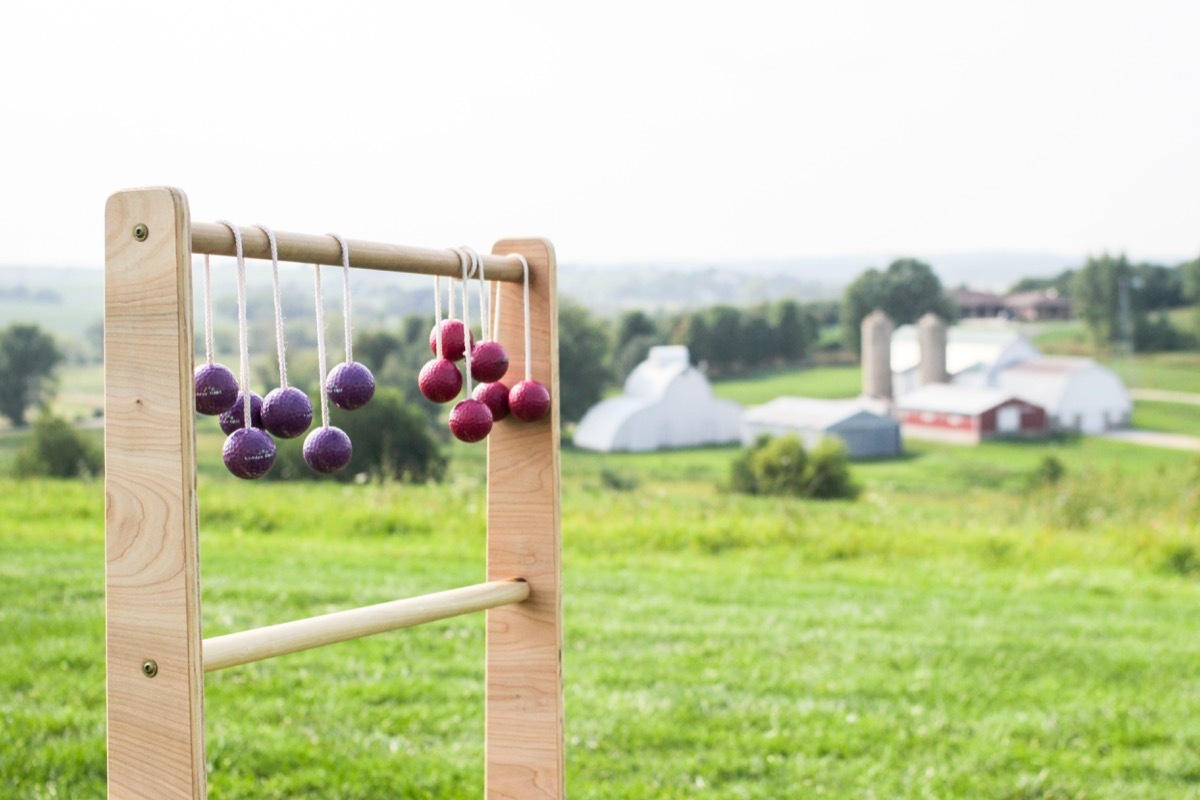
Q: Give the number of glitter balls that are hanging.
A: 12